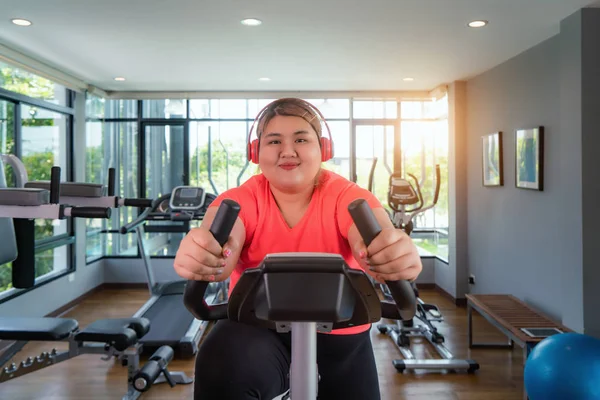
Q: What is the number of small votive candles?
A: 0